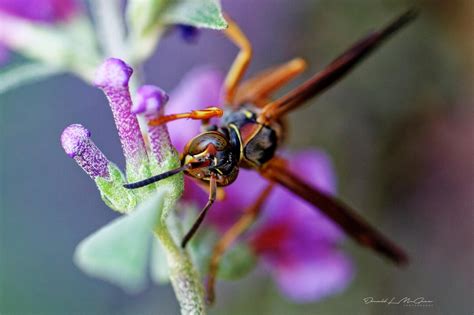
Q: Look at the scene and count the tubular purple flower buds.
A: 3